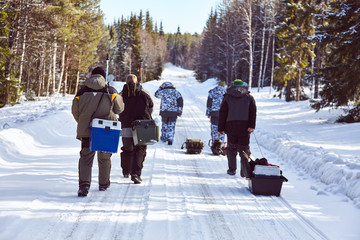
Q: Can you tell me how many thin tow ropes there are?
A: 1